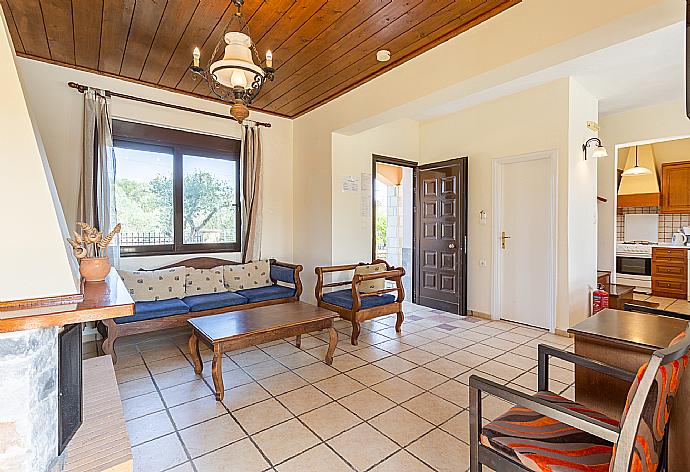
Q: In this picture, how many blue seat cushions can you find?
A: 4